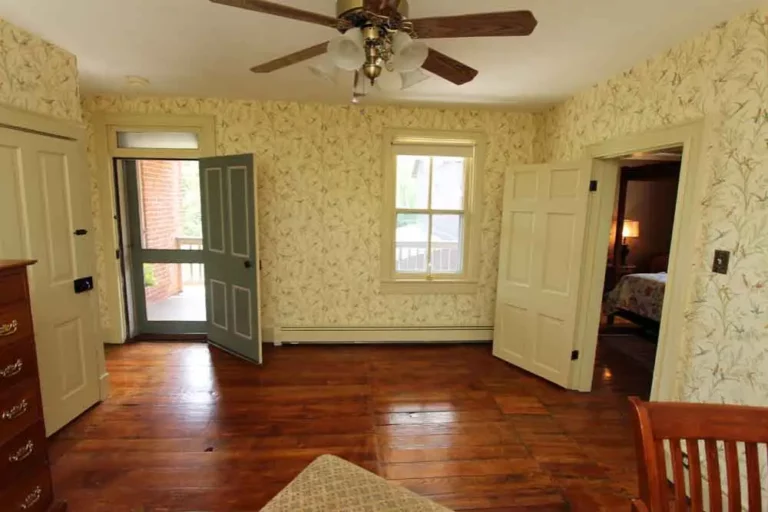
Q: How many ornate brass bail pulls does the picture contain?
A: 5